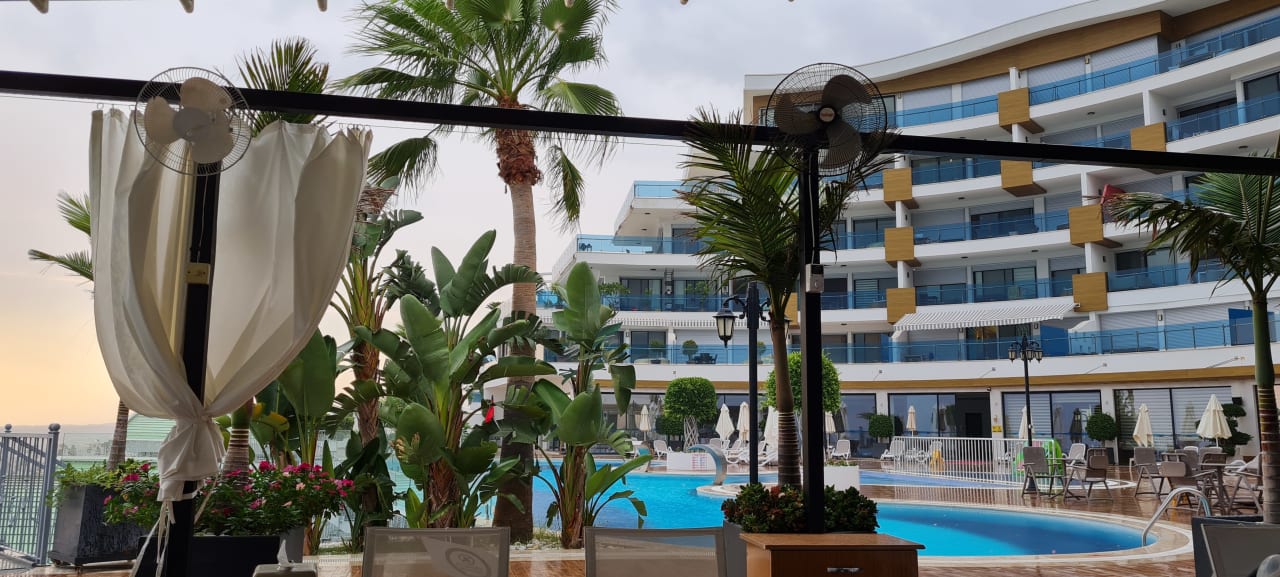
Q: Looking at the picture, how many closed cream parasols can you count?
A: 9